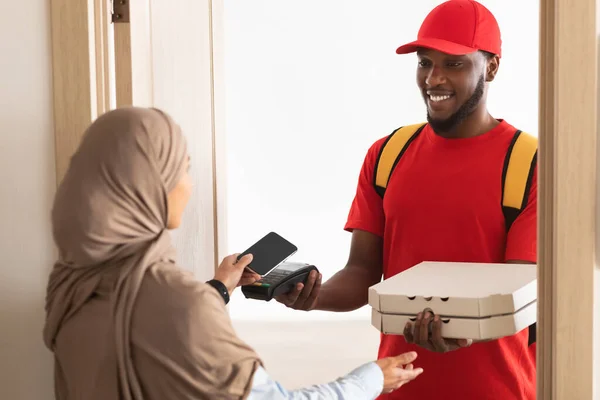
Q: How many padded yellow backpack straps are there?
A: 2